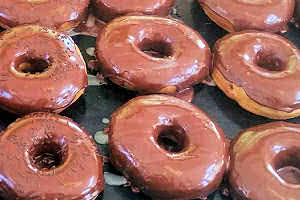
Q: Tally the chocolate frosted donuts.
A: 9